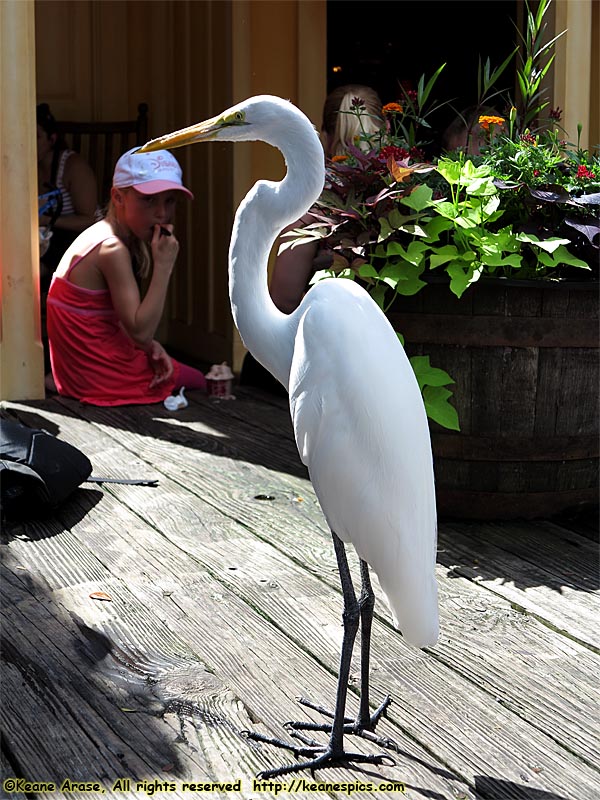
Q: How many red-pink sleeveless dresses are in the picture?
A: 1